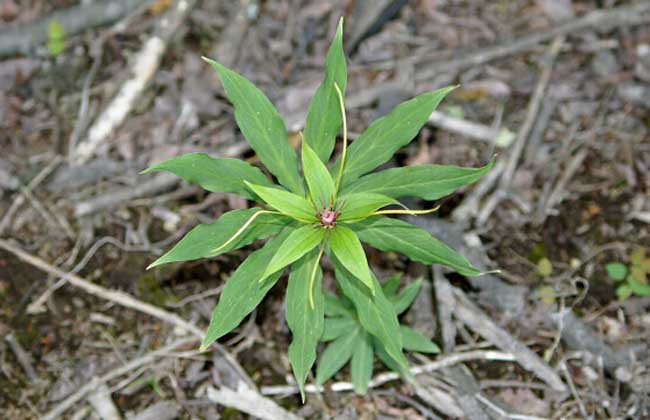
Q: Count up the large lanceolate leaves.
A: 10